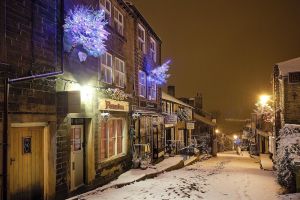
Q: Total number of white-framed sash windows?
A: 8